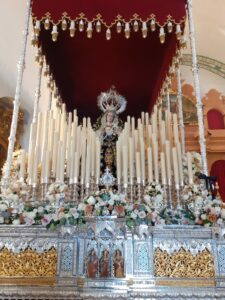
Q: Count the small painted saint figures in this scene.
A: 3